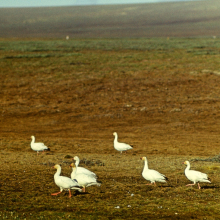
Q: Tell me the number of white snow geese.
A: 7